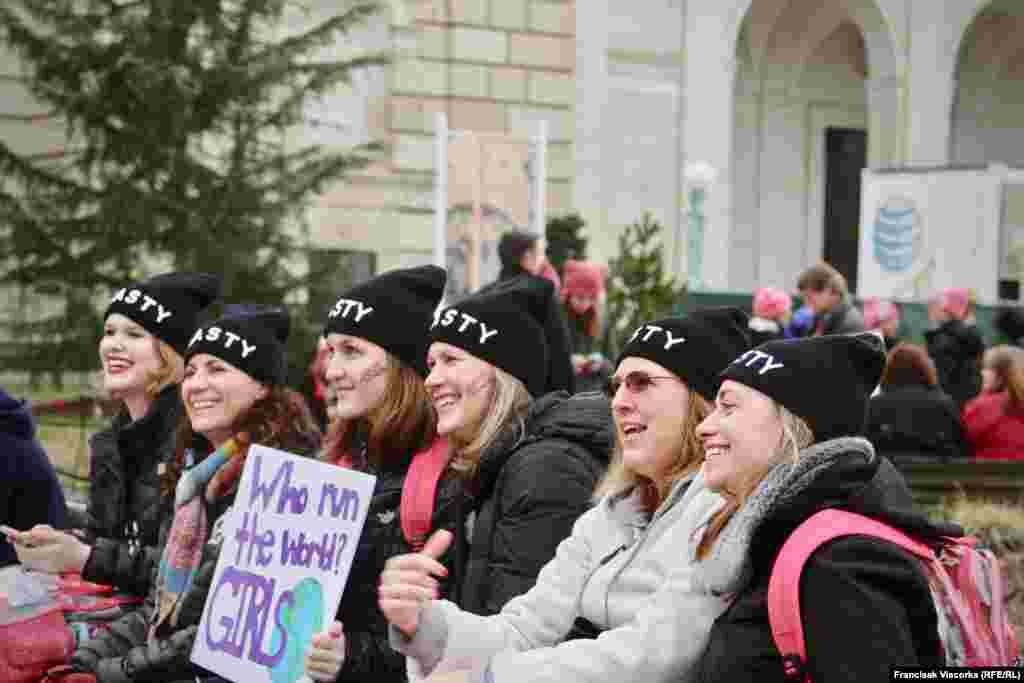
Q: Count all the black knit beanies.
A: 6